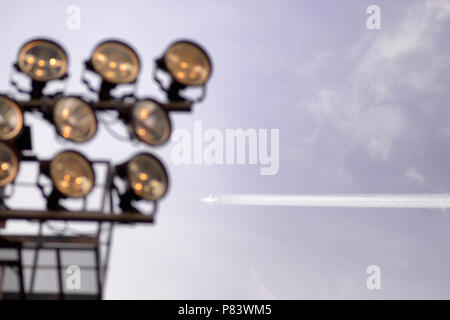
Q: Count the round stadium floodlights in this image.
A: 9